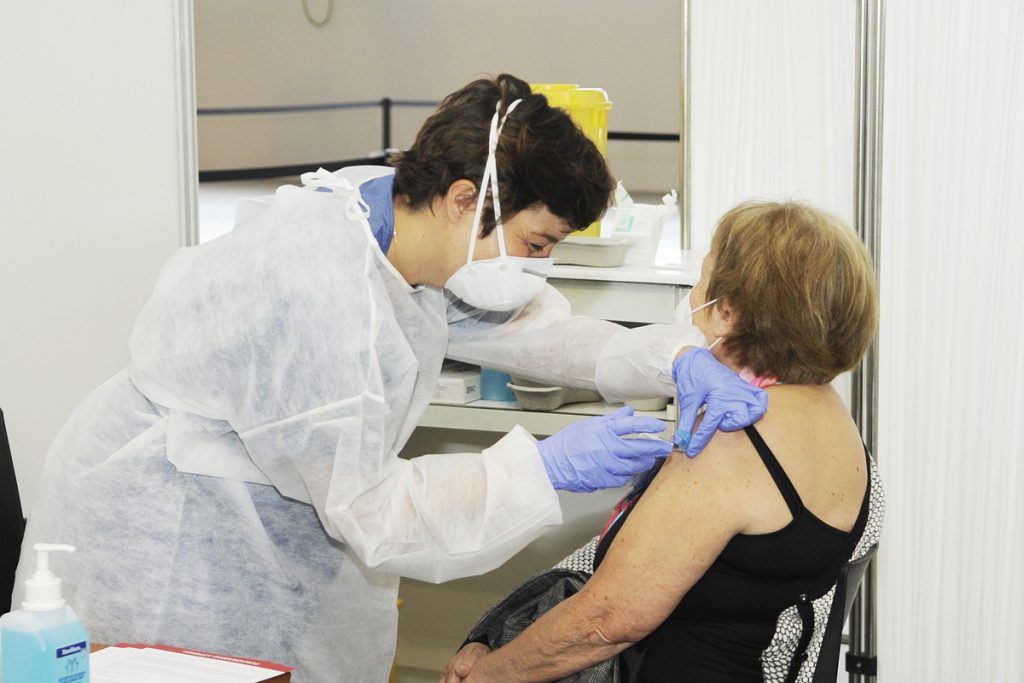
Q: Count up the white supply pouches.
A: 1